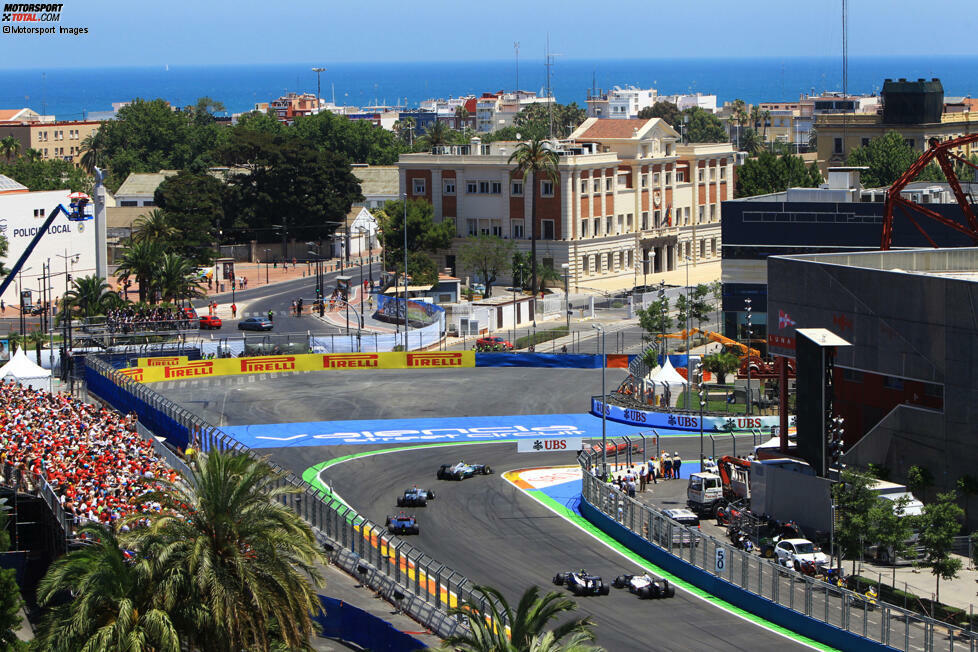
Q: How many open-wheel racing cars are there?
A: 6